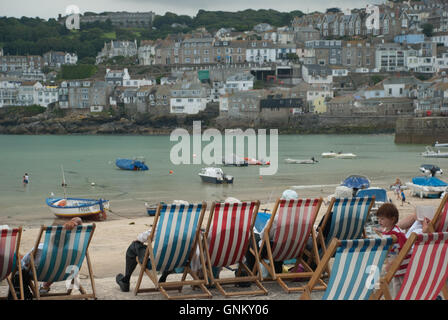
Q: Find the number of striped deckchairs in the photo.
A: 9